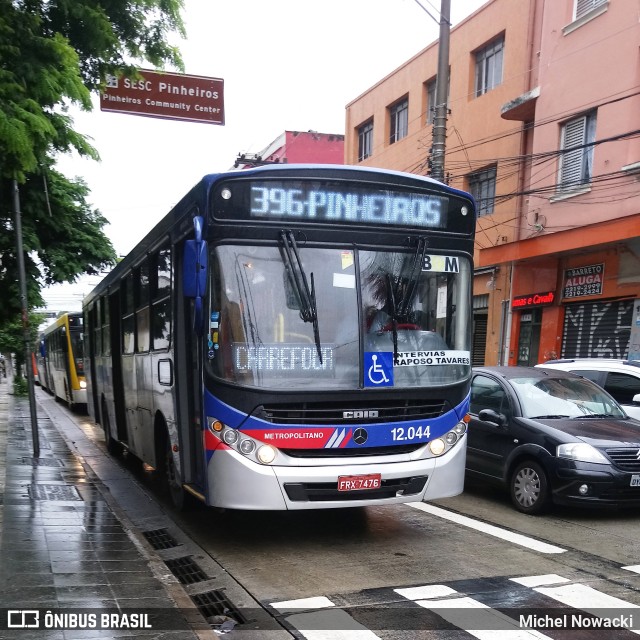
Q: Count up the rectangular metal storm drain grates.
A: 3